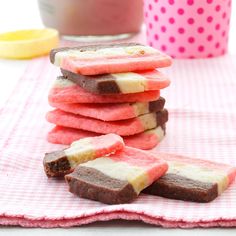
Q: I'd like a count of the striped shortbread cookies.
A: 9